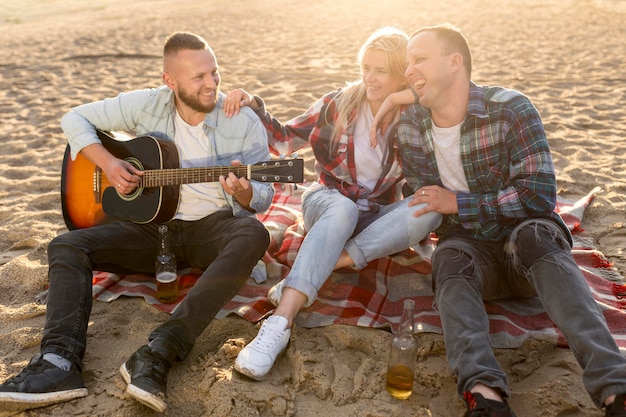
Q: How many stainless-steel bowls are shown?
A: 0